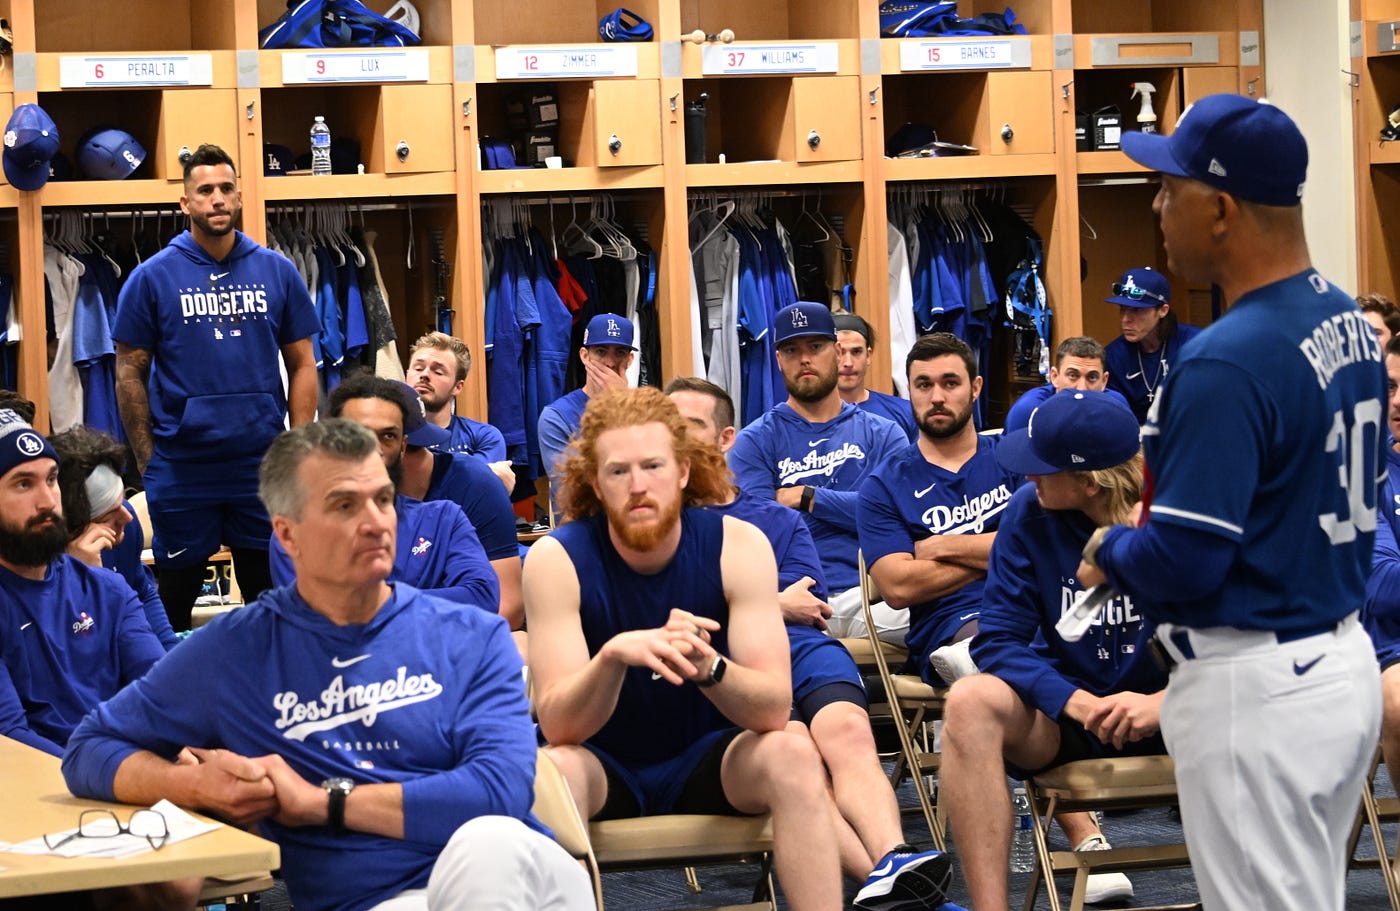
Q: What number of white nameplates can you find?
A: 5